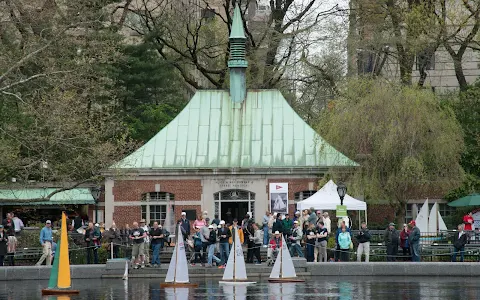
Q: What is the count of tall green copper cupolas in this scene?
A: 1